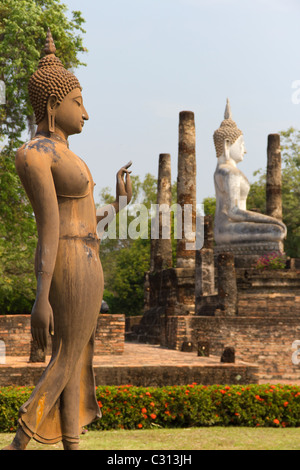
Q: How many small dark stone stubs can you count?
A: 3